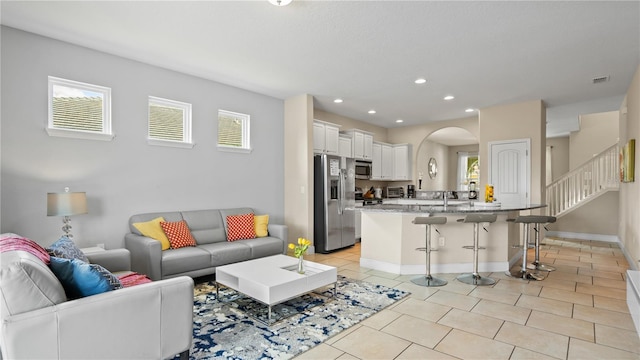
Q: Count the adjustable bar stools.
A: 4